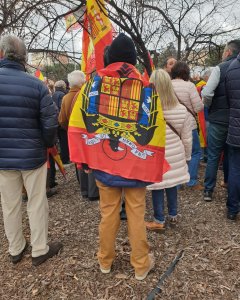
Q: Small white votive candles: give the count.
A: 0